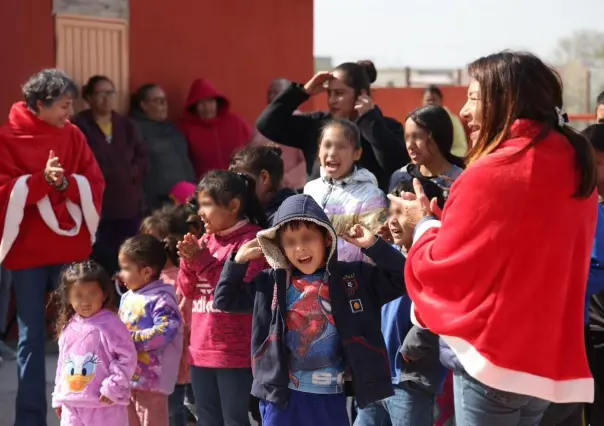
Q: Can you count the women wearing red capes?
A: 2